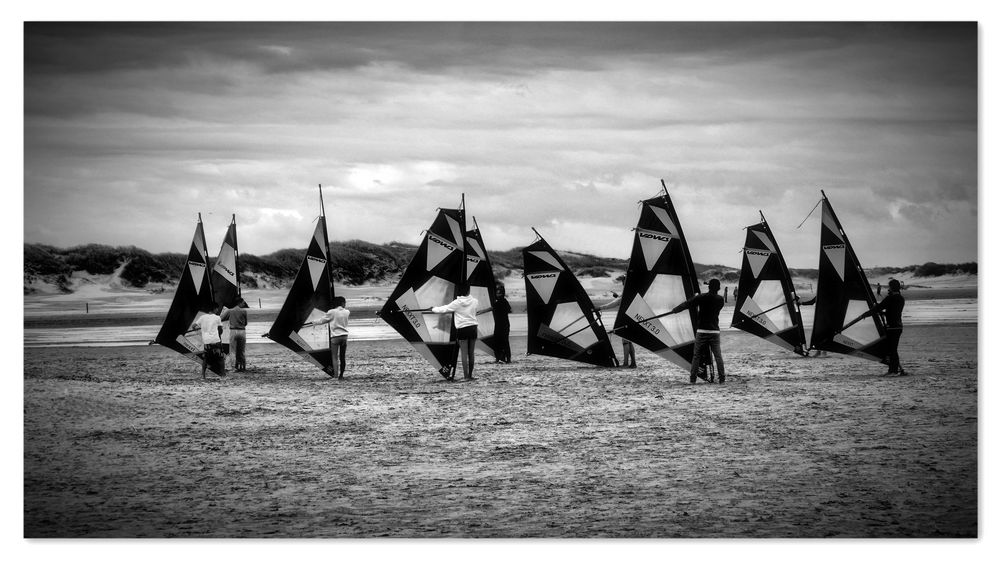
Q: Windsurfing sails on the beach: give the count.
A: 9